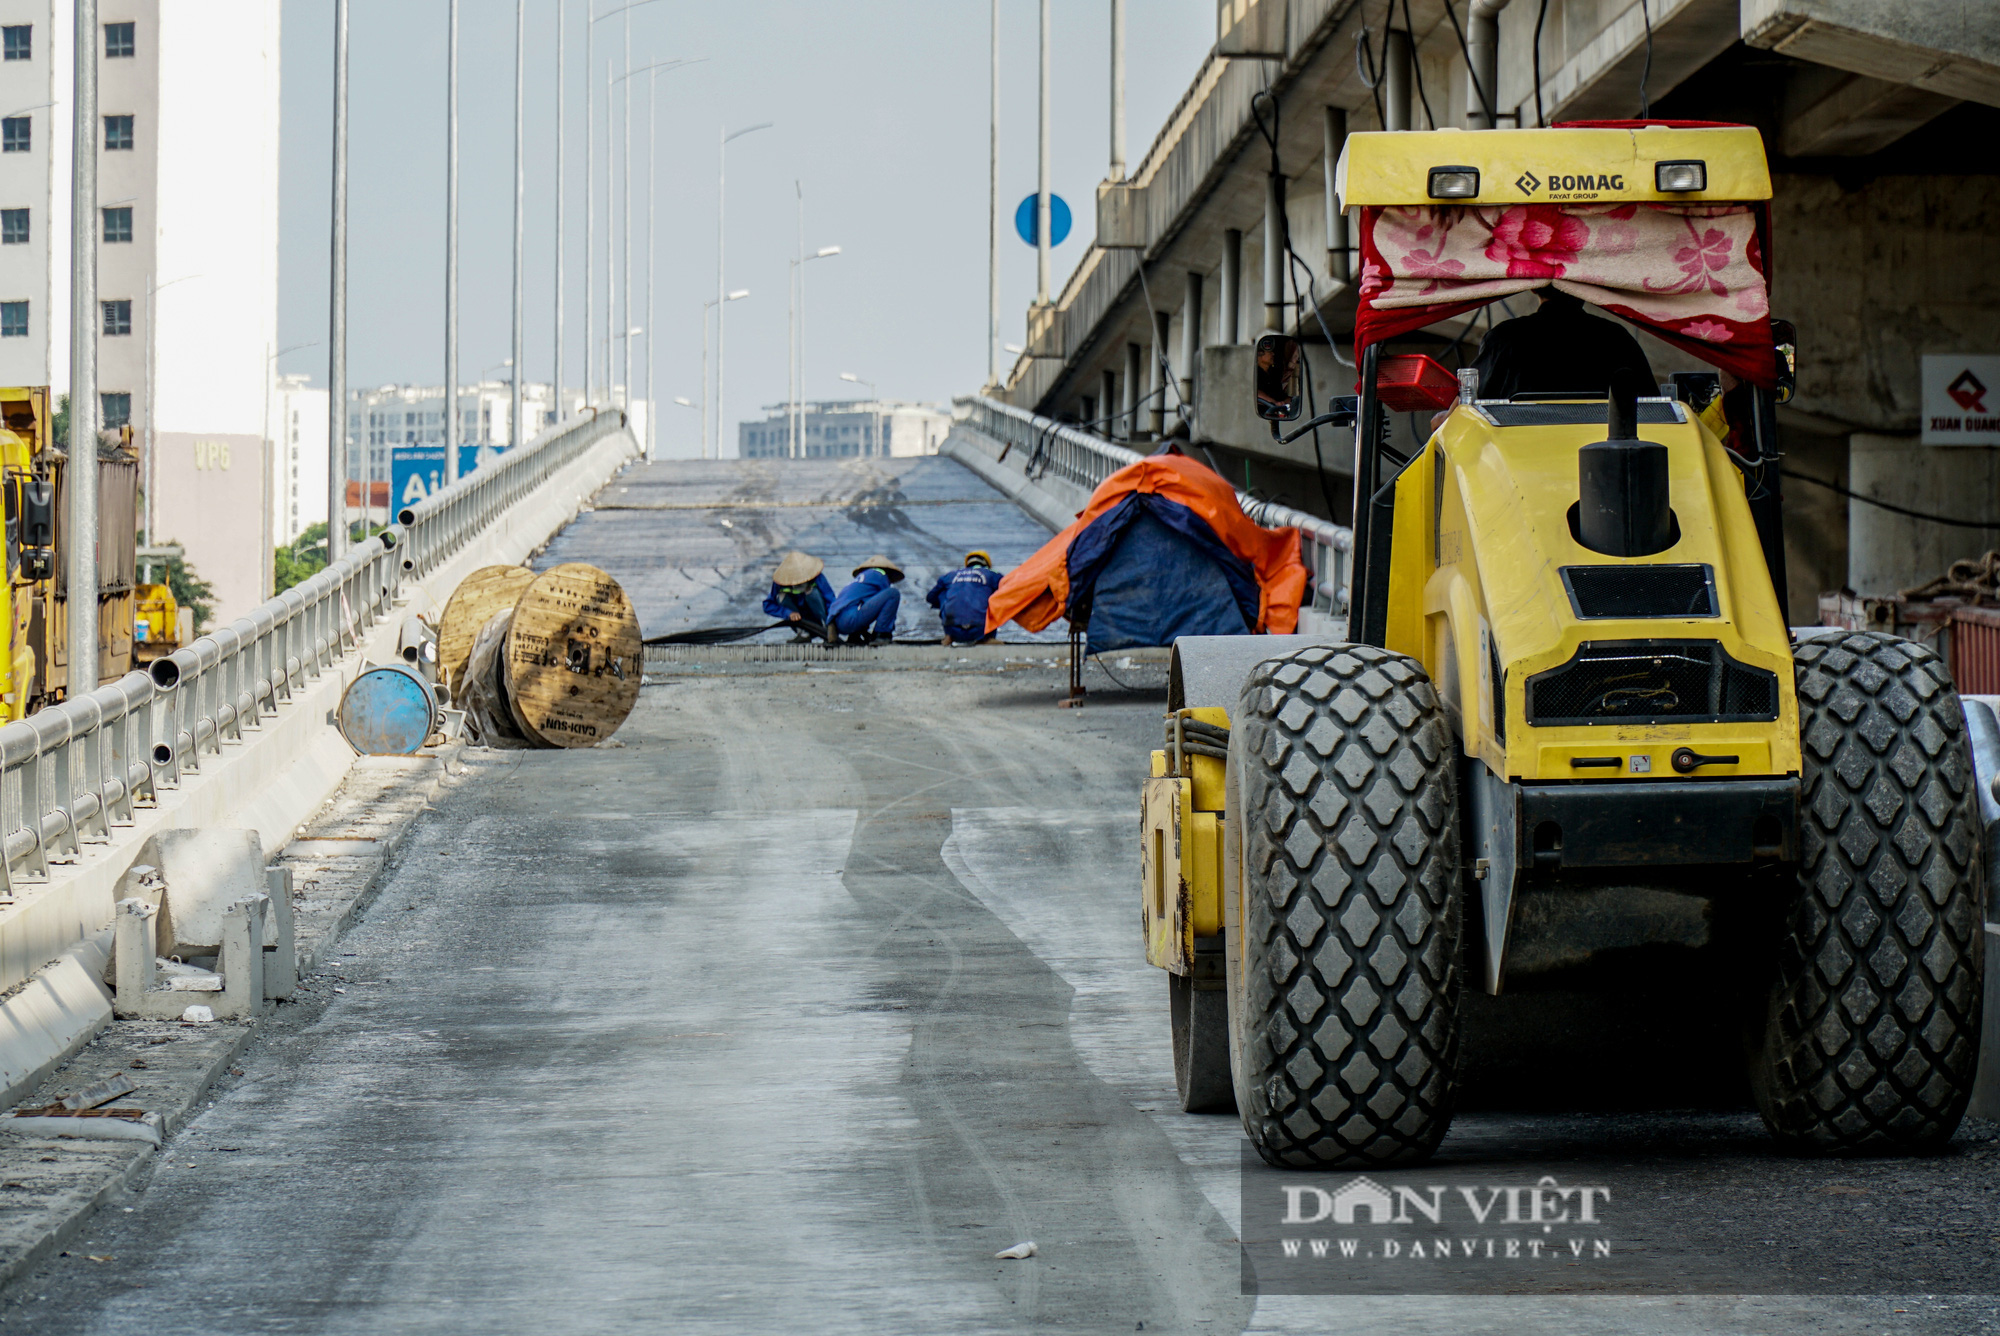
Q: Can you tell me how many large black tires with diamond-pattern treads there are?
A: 2